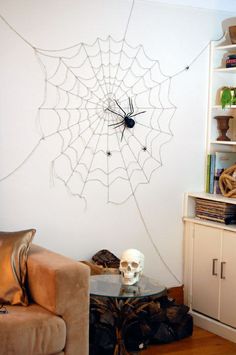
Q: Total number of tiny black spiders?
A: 3